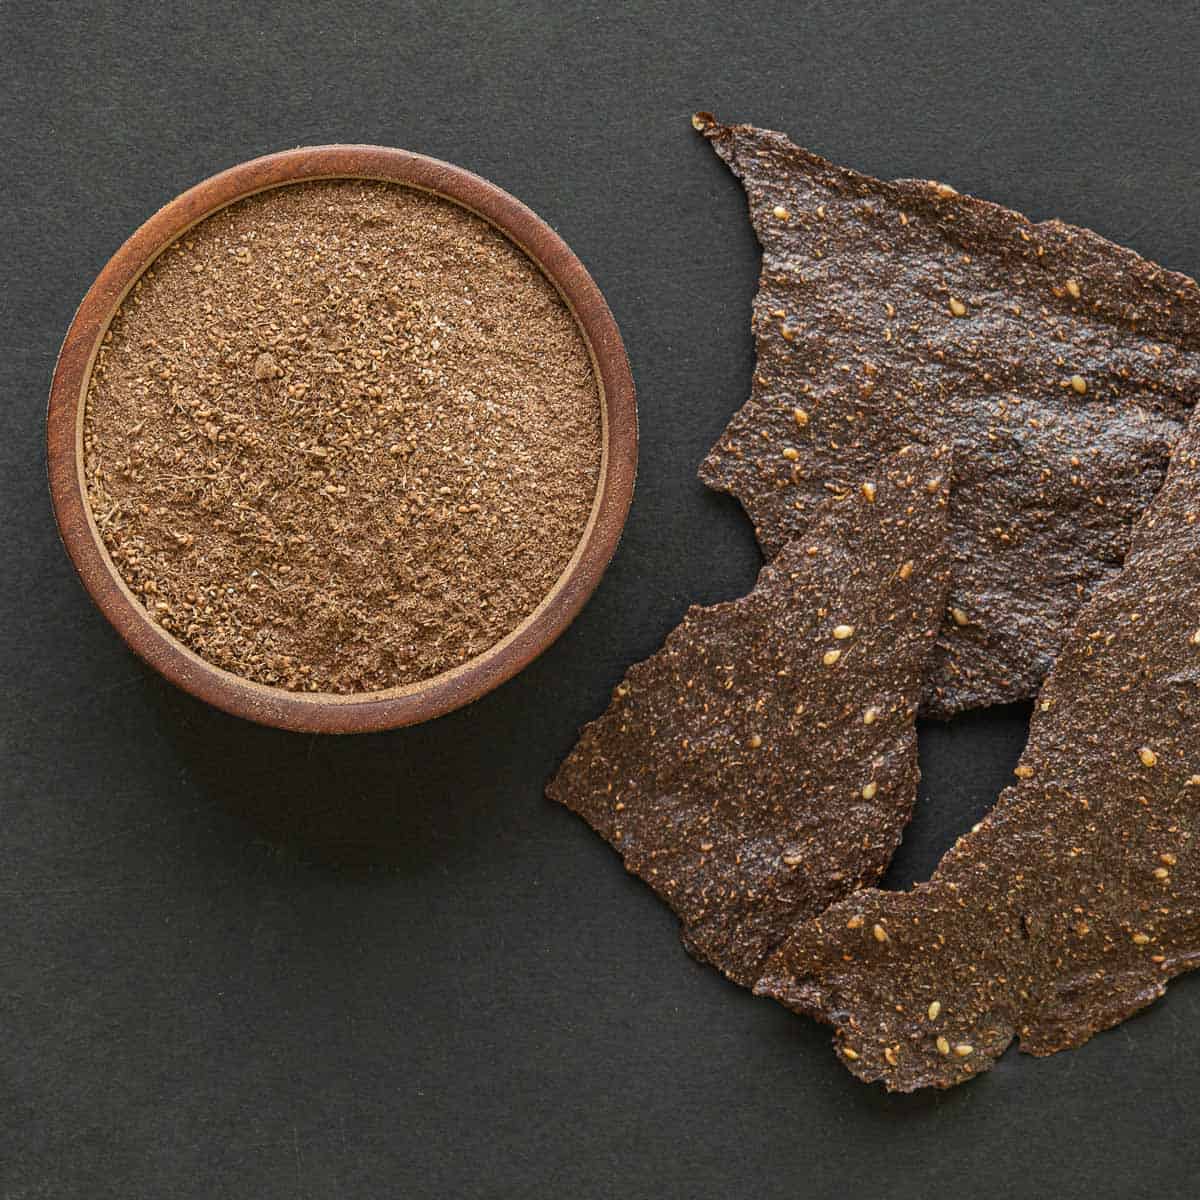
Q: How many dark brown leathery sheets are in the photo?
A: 3